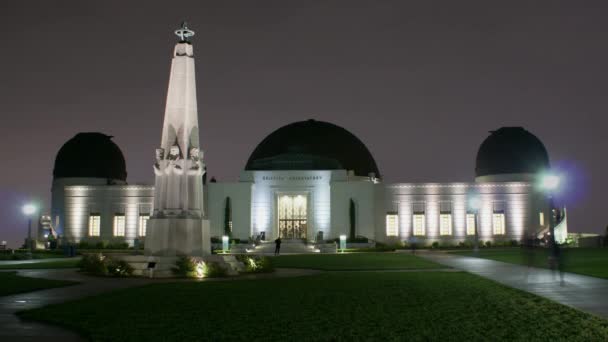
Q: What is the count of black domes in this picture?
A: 3